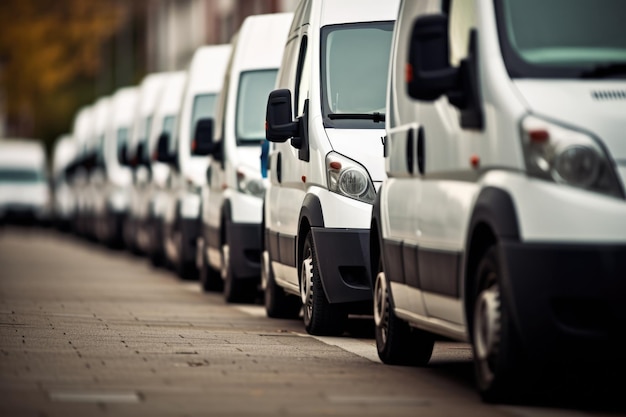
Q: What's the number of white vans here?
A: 11